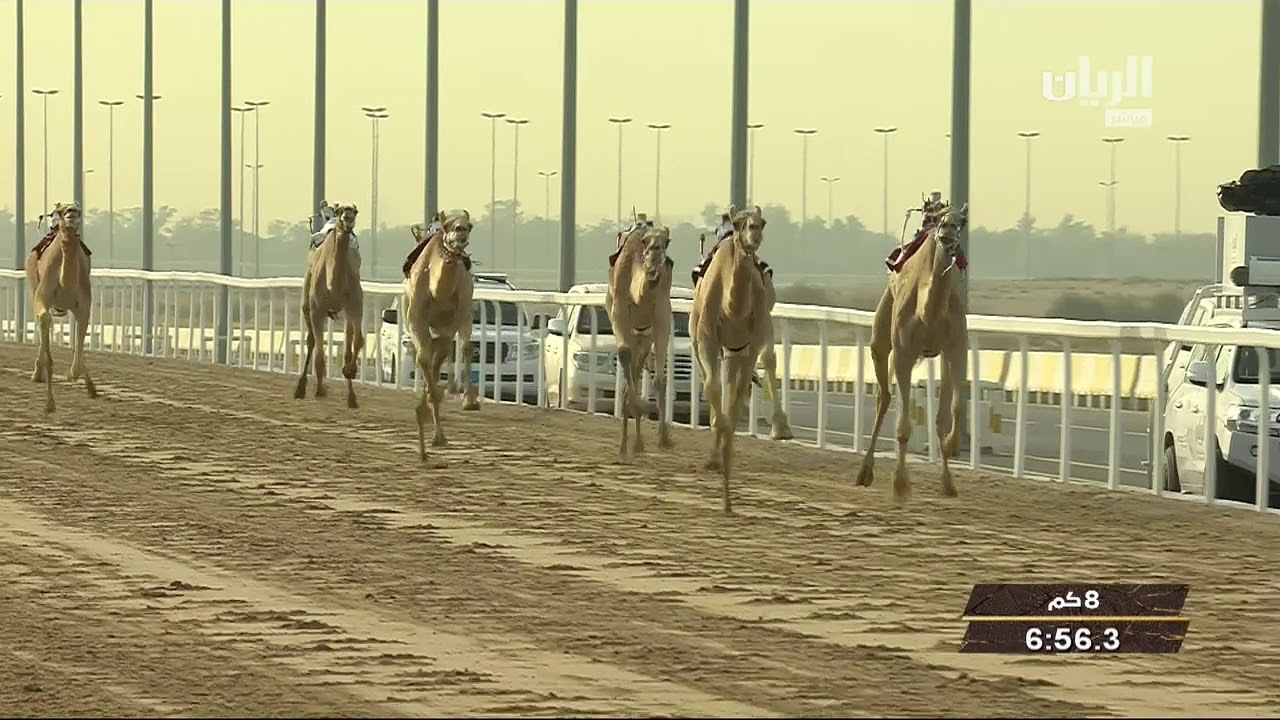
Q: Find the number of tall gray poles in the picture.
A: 10